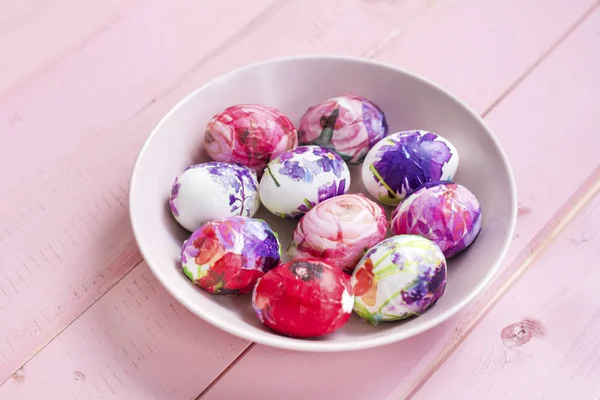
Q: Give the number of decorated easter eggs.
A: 10